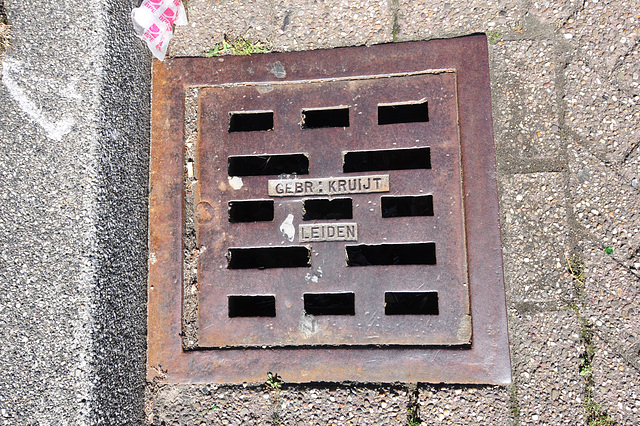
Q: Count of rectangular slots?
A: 13